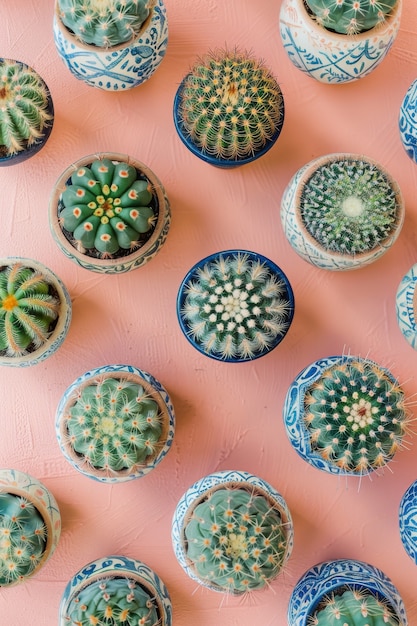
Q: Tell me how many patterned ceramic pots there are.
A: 14